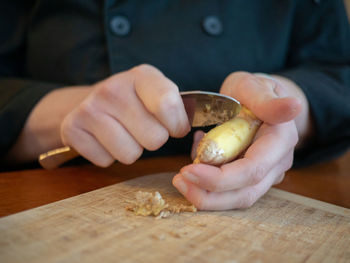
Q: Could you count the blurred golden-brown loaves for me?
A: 0